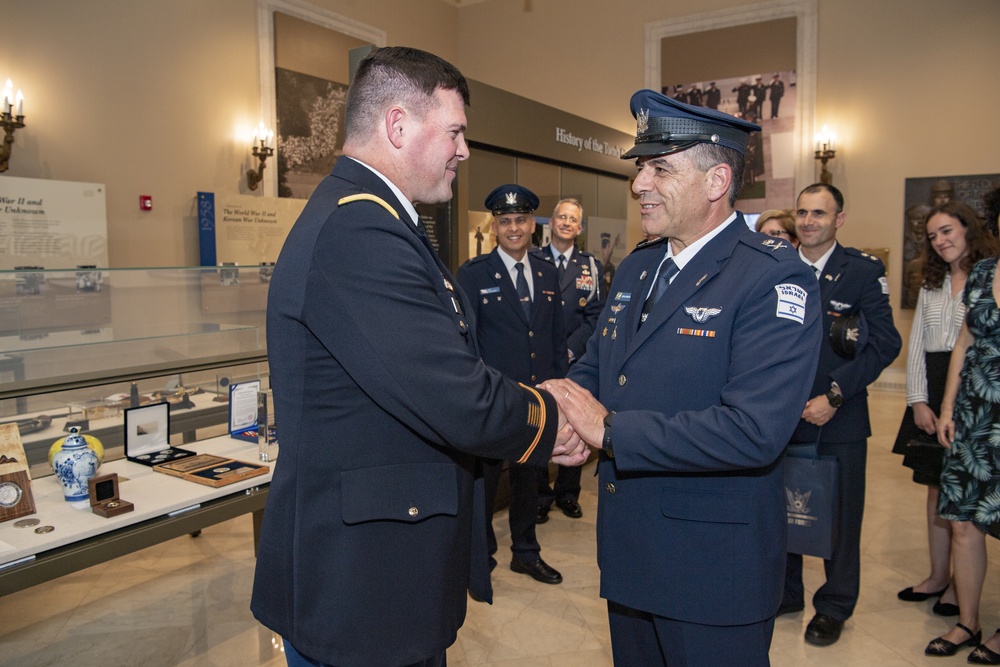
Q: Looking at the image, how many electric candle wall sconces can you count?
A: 3